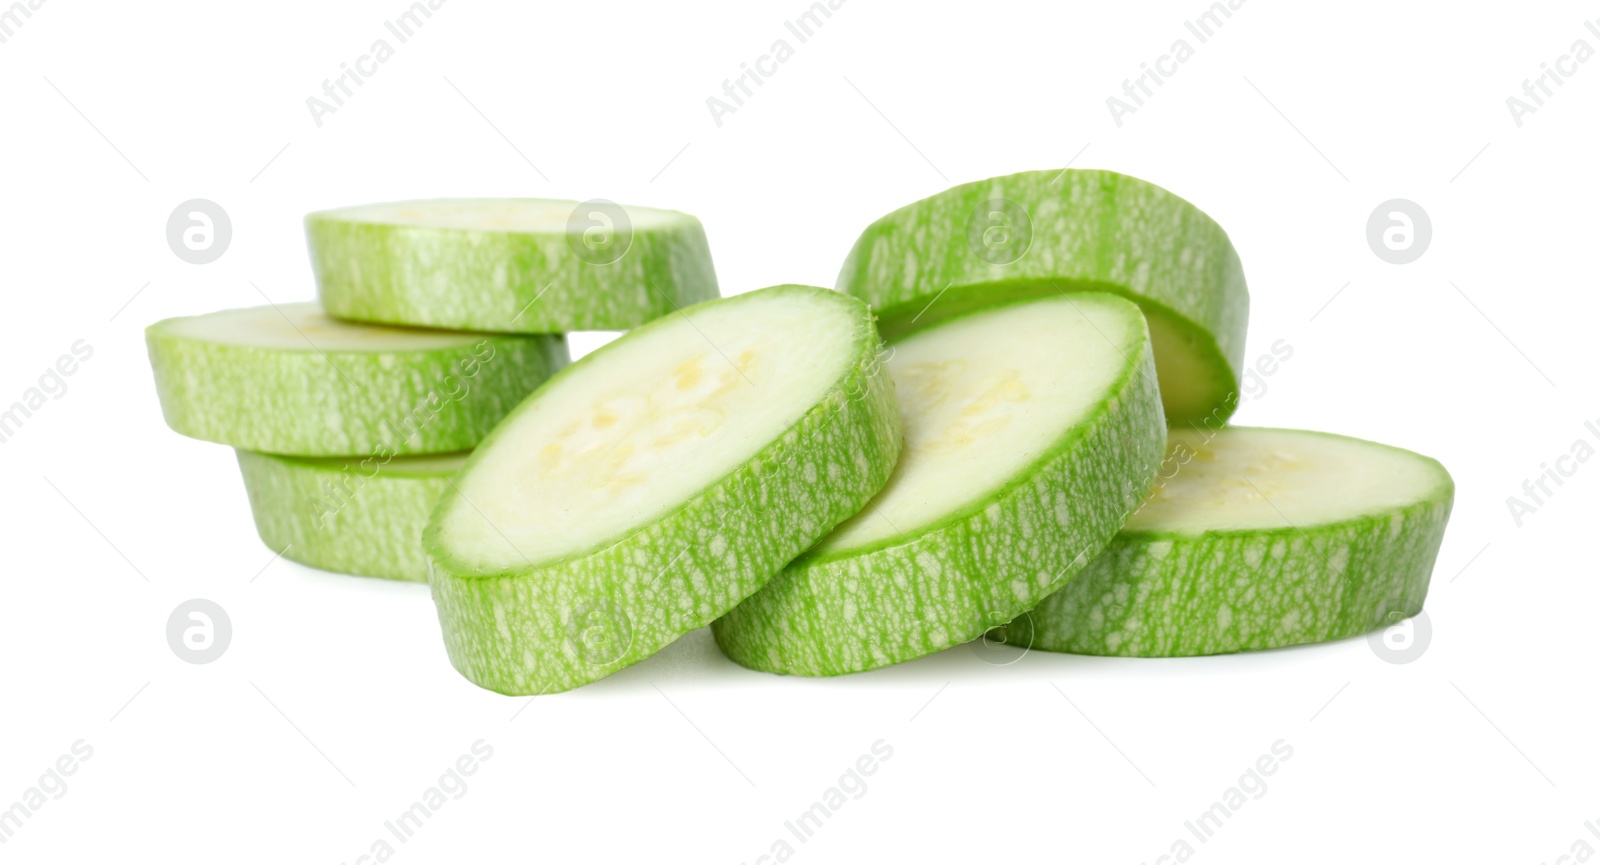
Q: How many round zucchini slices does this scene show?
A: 7